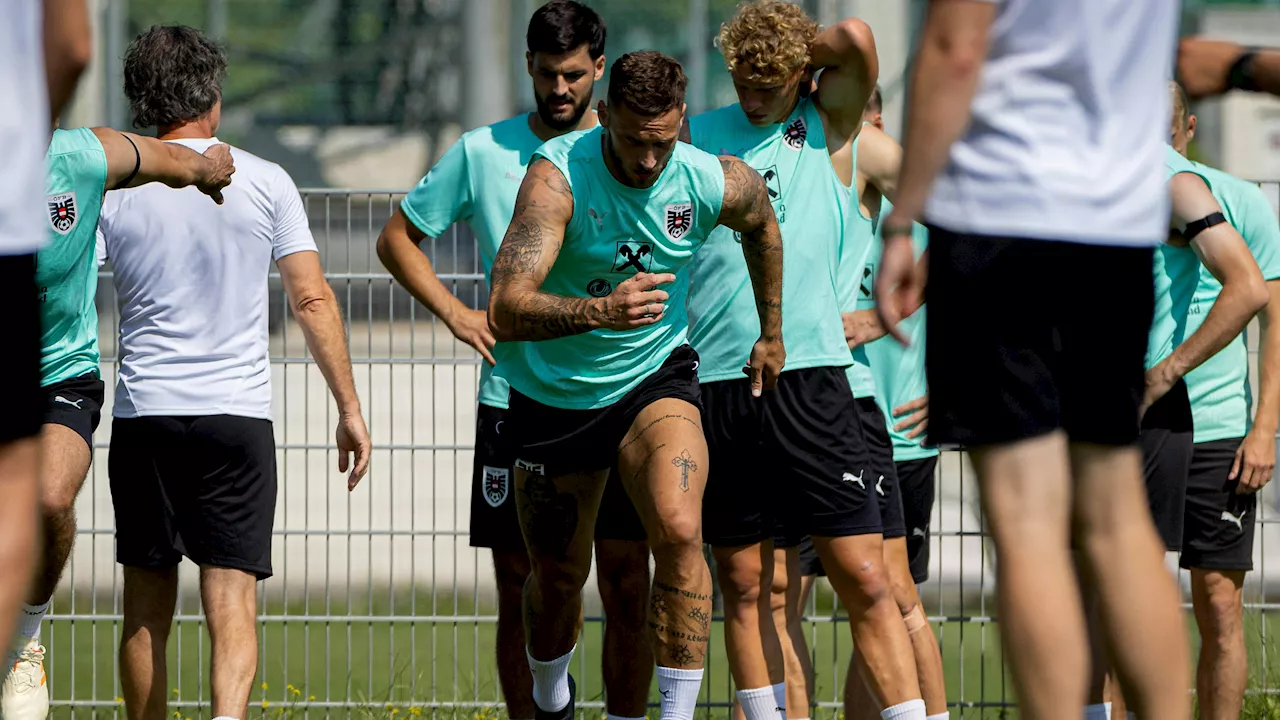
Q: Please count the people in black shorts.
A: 11